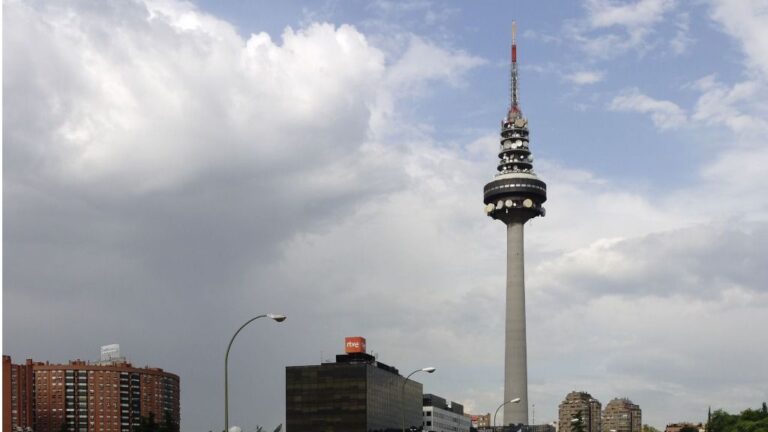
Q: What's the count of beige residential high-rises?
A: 2